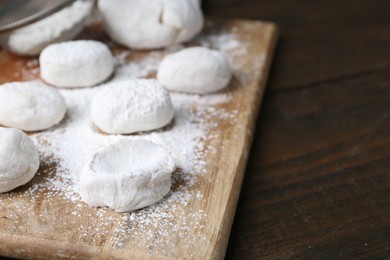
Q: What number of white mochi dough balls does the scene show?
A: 7